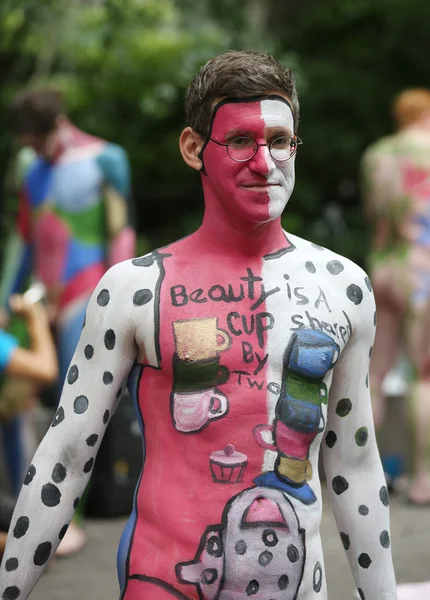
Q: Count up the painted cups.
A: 8